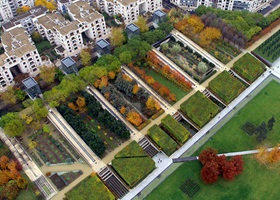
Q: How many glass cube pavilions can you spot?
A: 5